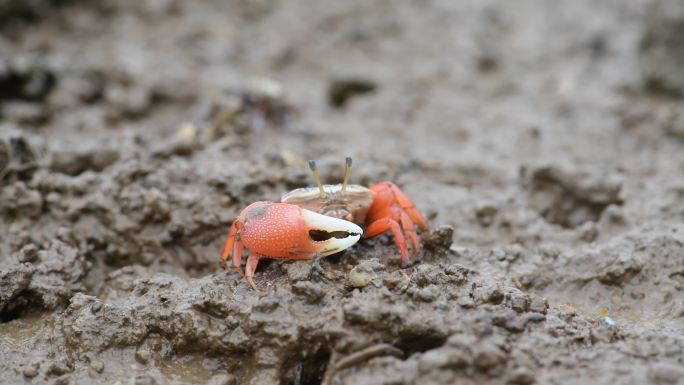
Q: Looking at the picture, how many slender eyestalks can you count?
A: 2